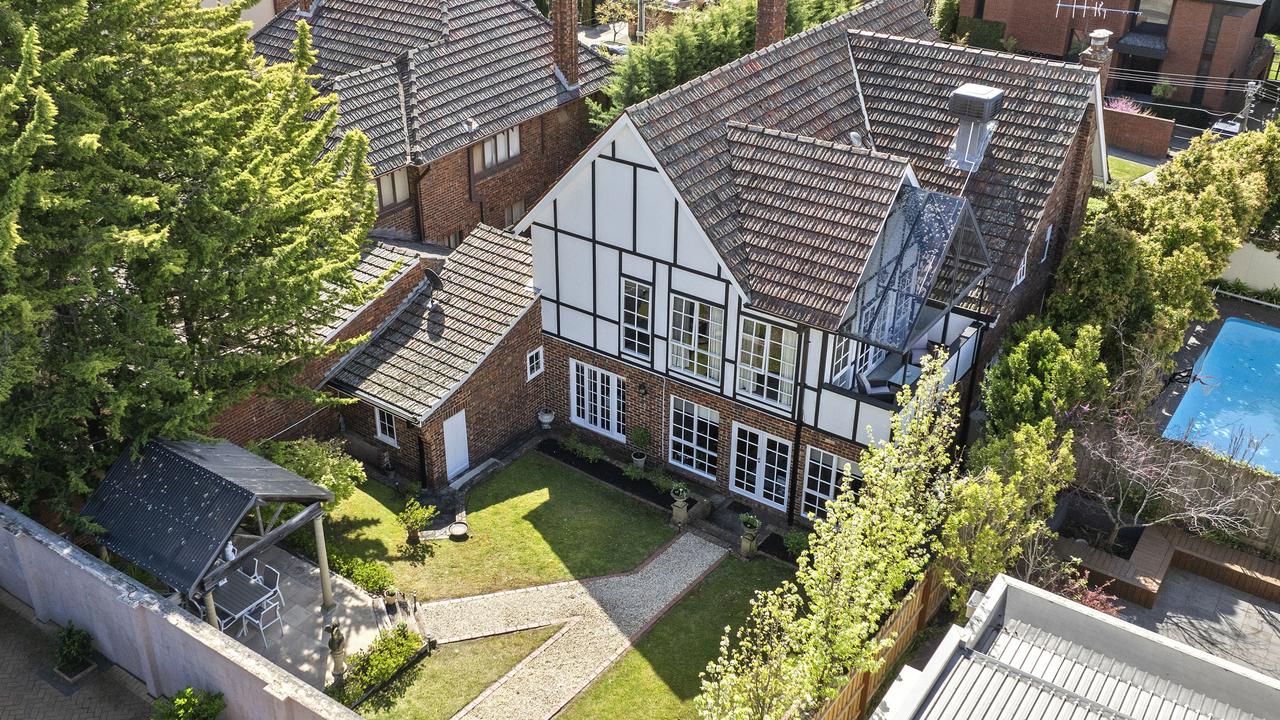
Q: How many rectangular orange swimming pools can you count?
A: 0